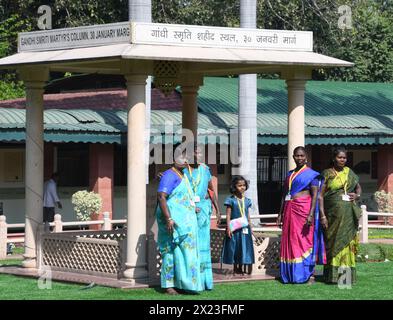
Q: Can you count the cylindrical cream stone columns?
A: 4